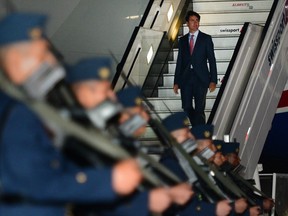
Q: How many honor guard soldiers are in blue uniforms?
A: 7